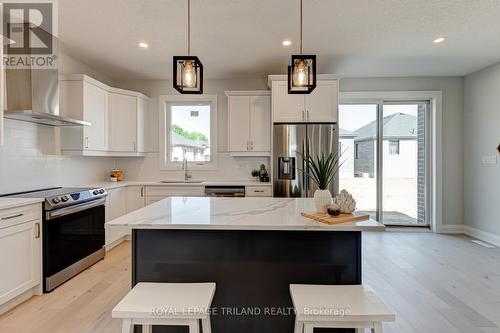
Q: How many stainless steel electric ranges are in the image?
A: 1